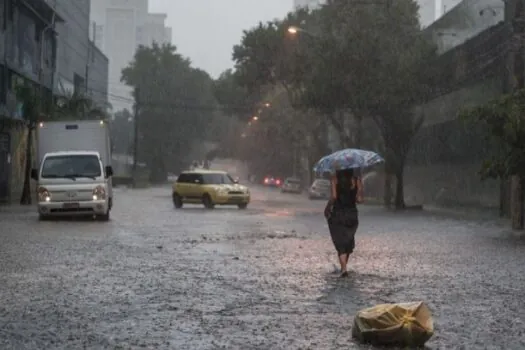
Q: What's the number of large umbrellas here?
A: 1